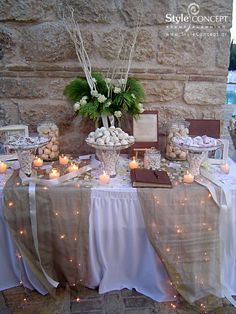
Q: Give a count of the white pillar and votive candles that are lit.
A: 9